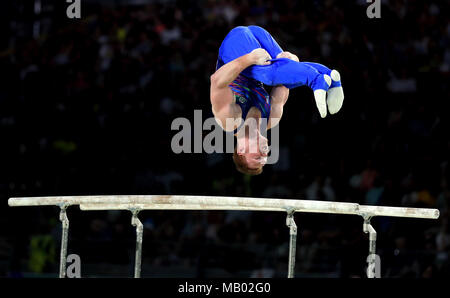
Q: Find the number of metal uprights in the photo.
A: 4